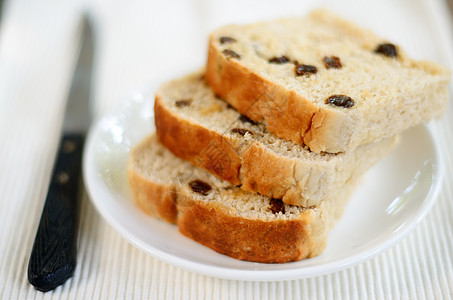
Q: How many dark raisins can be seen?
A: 12